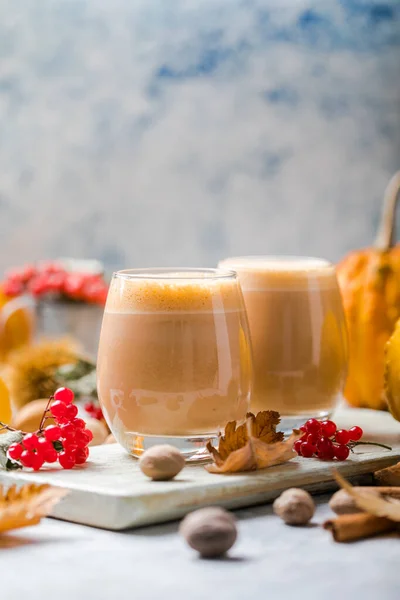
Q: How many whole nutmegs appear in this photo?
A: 4